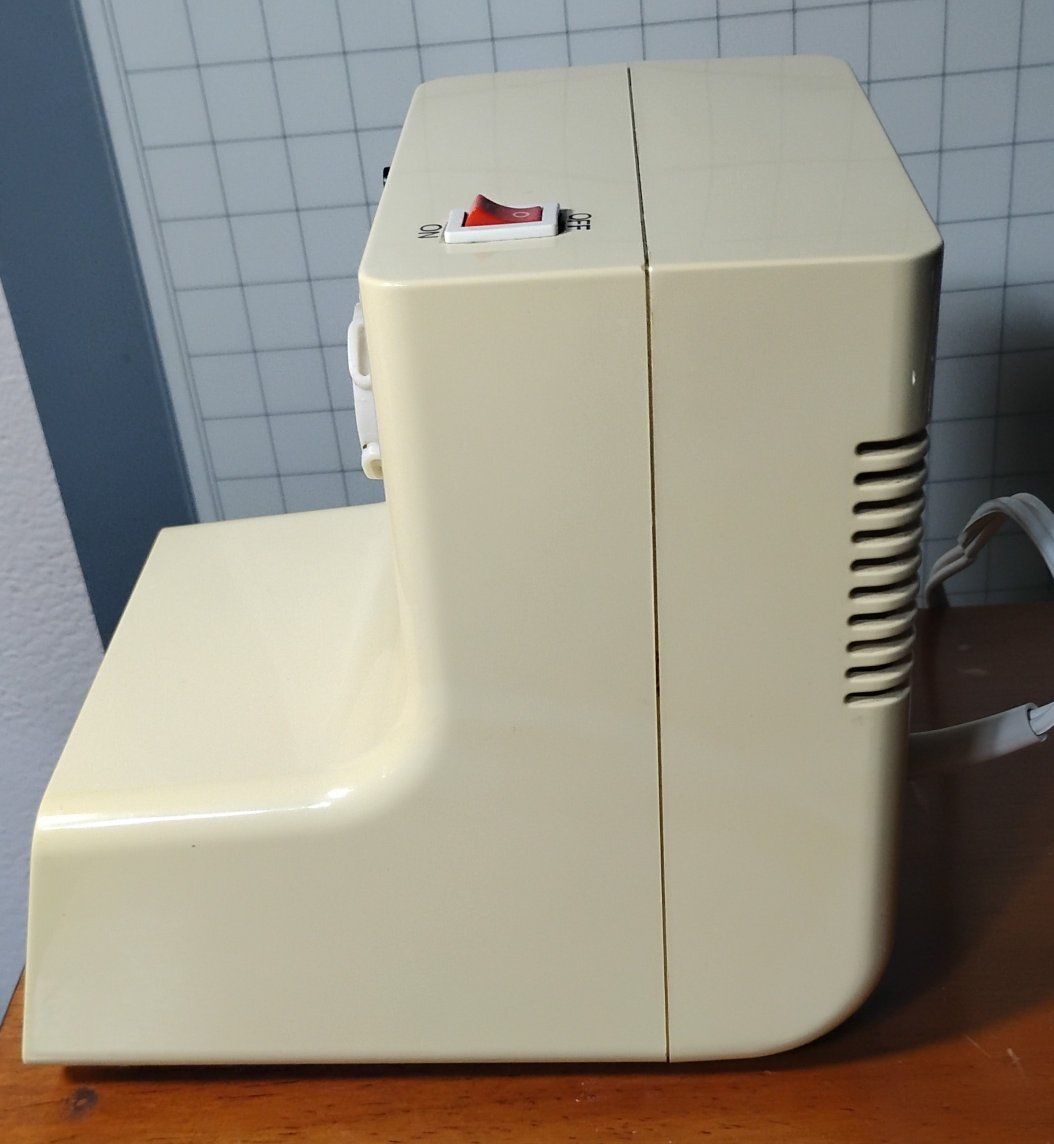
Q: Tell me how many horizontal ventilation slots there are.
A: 10